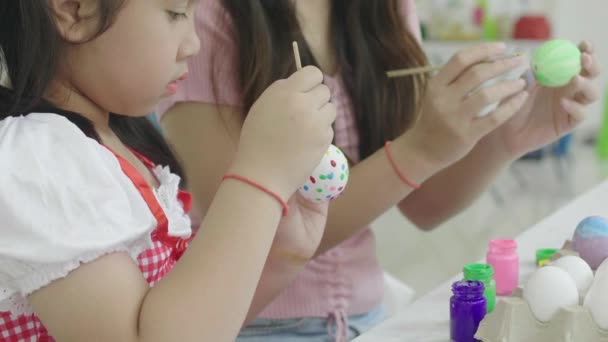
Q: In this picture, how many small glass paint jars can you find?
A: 3